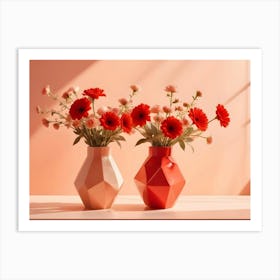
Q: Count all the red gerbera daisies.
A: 8